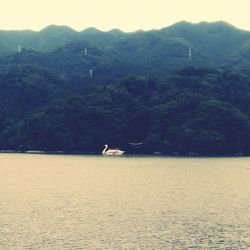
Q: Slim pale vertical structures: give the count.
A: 4